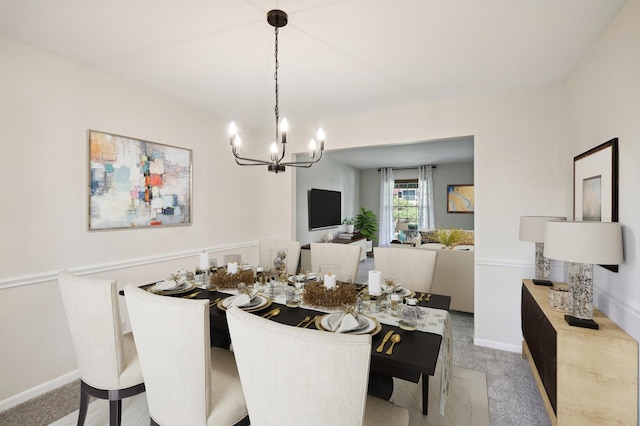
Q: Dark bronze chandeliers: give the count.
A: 1